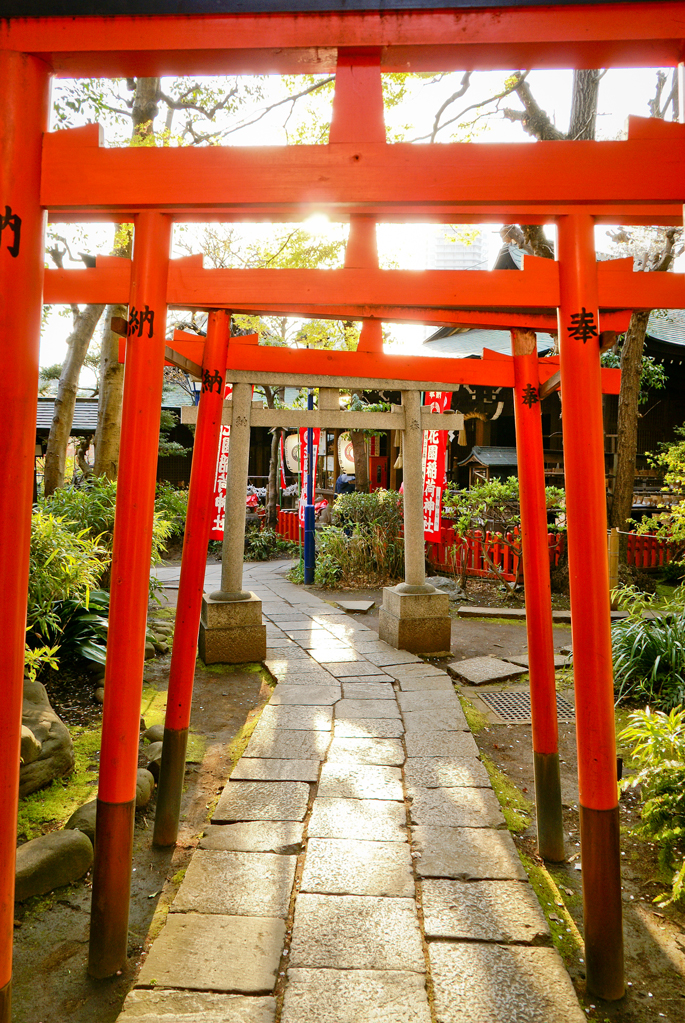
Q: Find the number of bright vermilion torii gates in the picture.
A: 3